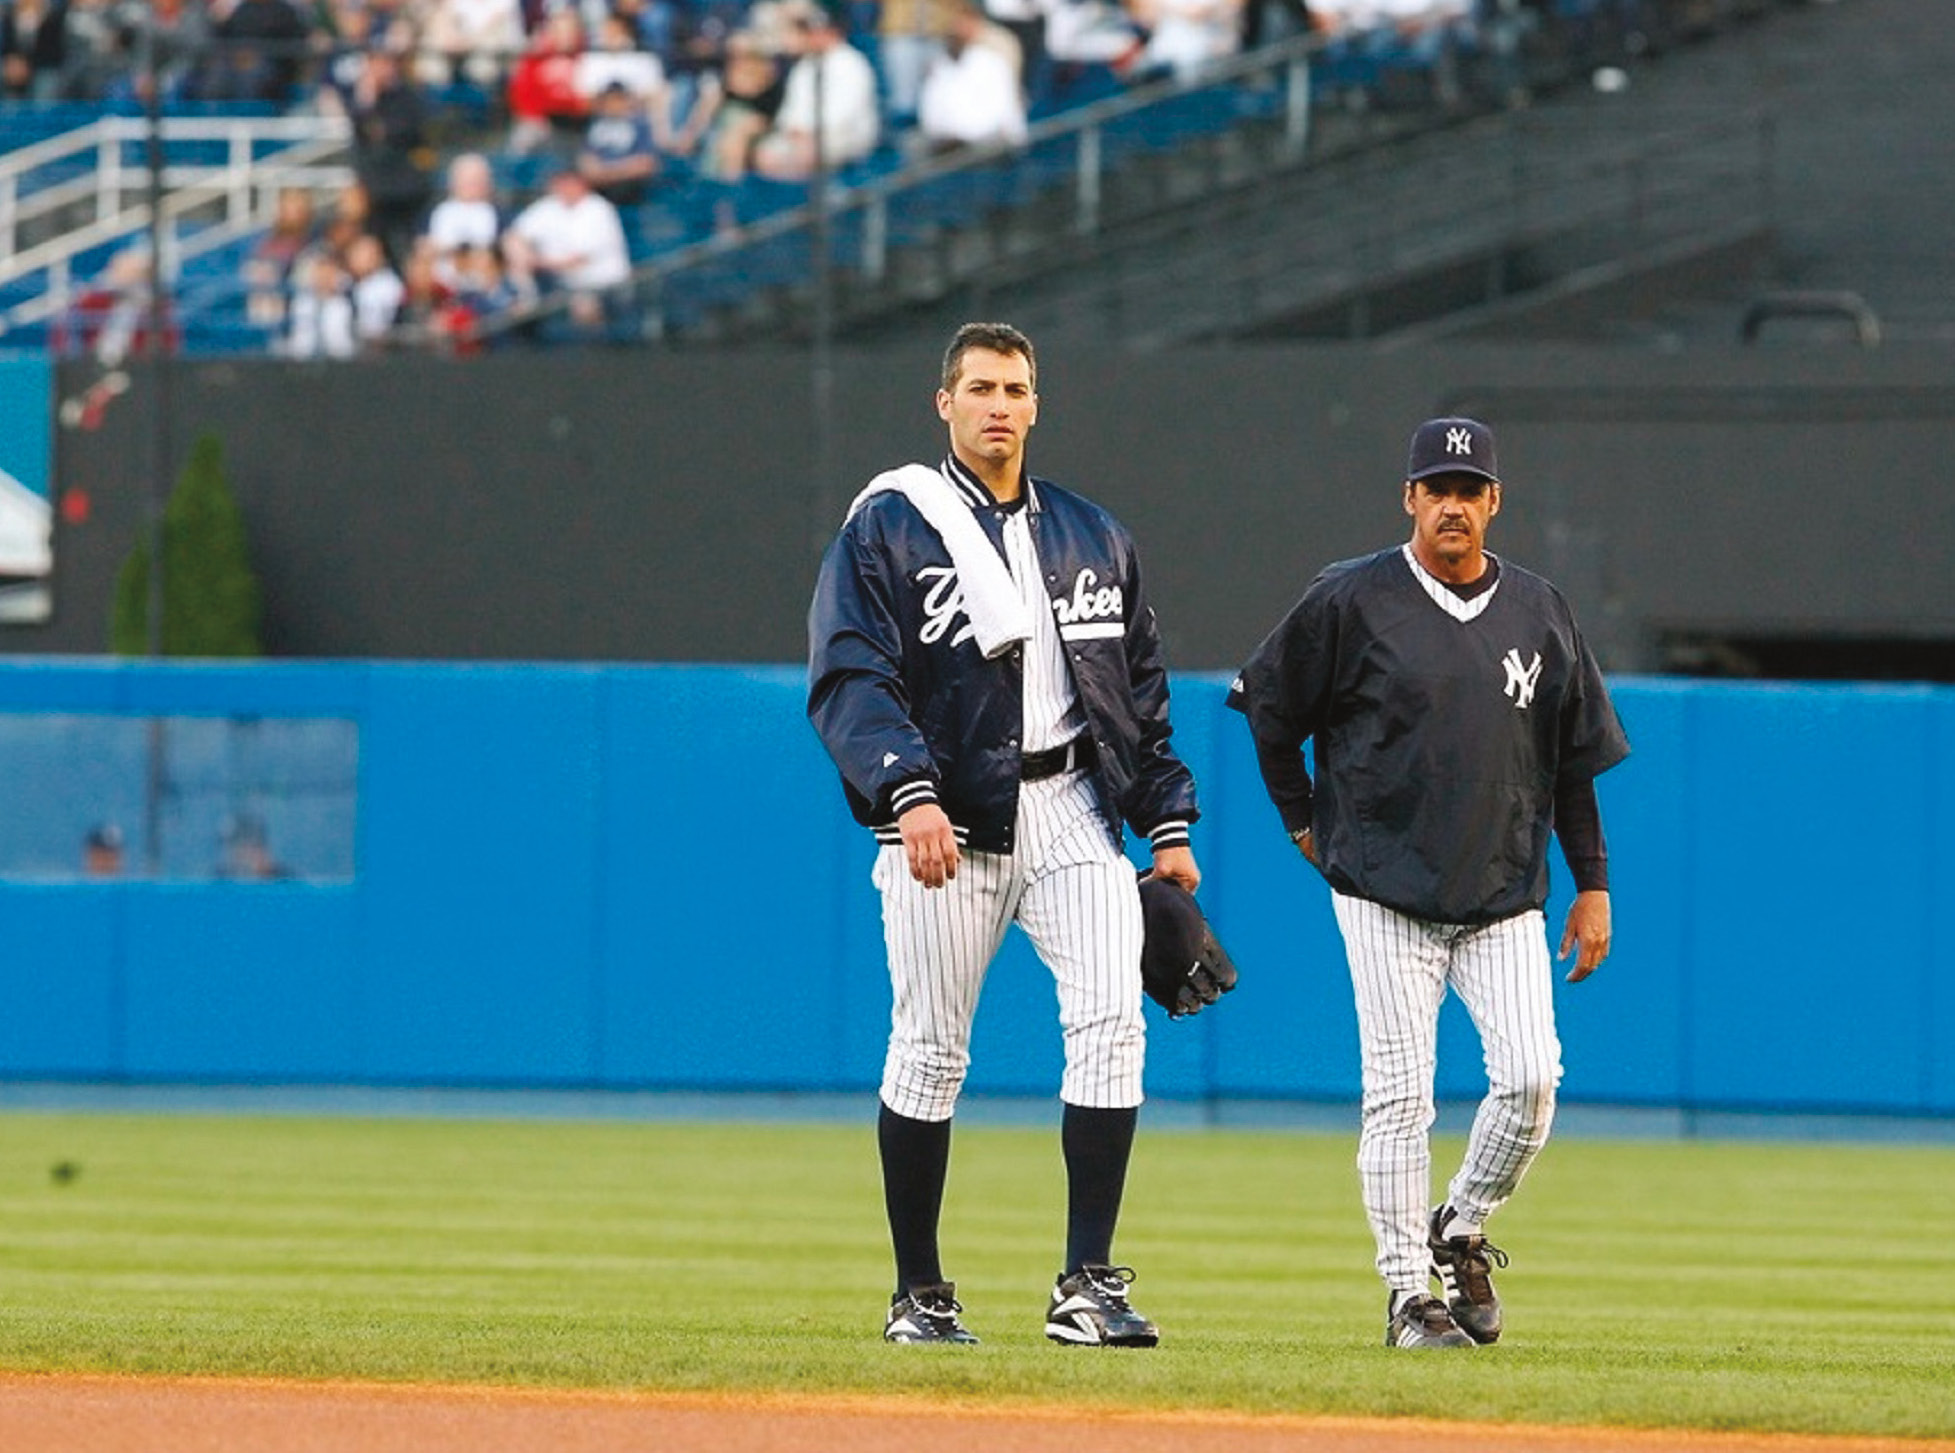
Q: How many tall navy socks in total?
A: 2